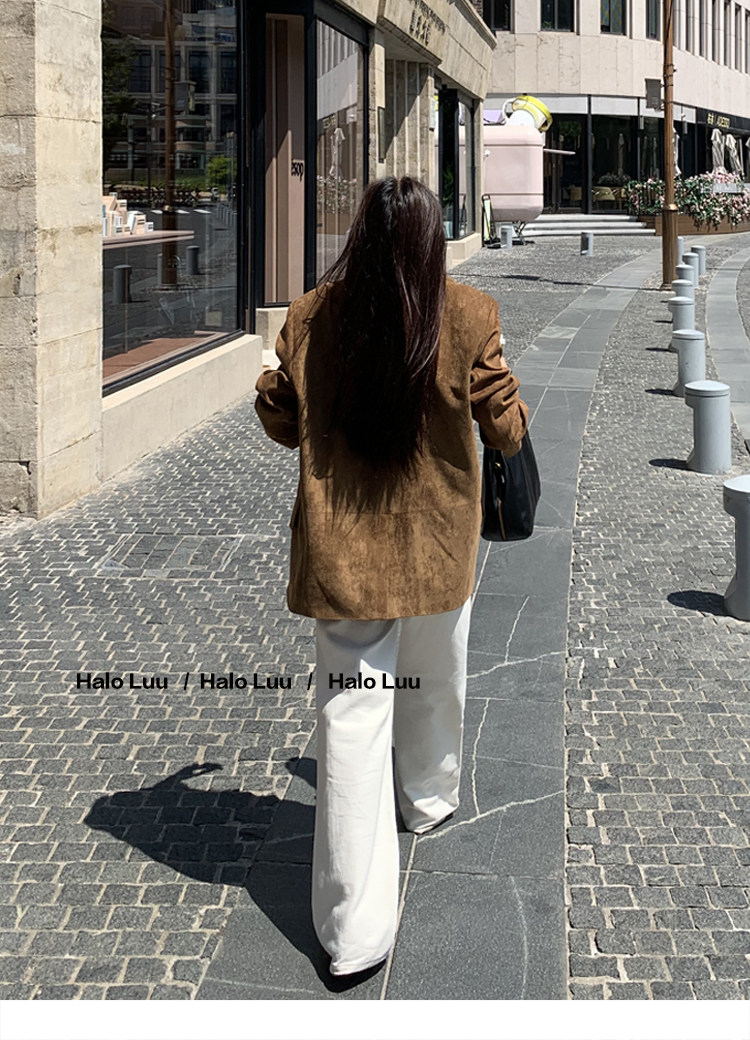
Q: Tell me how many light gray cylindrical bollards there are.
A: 11